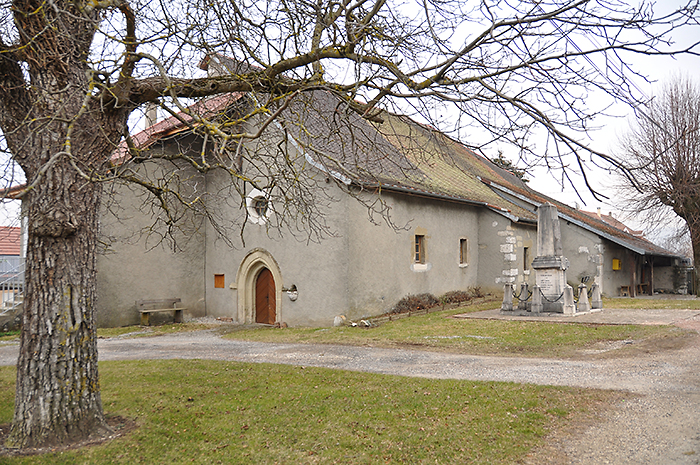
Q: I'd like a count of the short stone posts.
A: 6